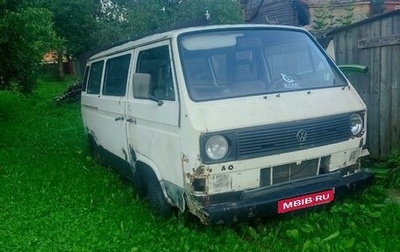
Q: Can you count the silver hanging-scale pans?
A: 0